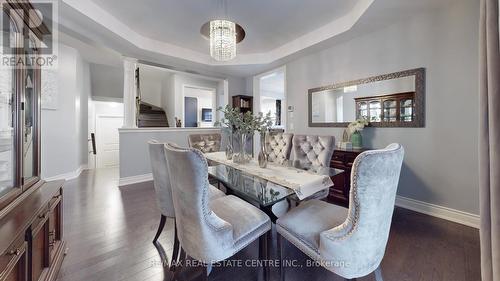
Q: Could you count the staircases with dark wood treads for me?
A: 1